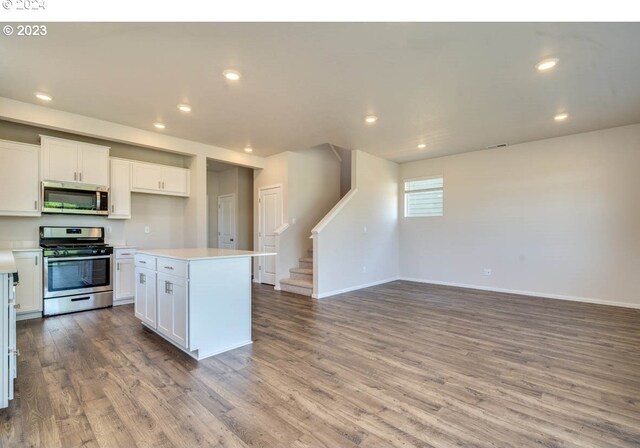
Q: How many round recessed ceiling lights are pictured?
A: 9